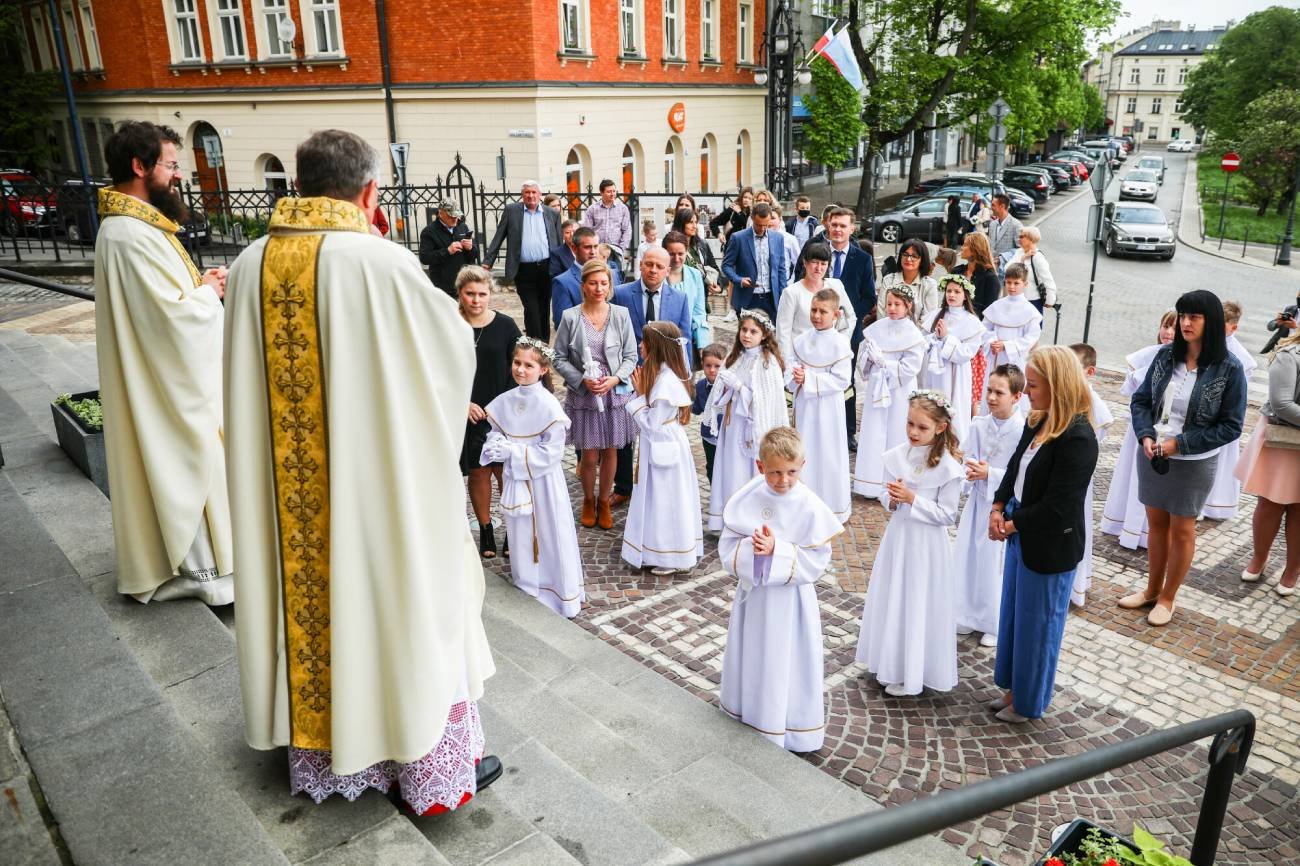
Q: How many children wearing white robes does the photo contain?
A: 13